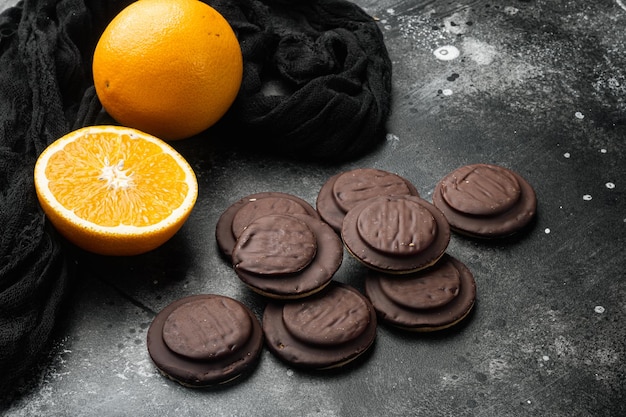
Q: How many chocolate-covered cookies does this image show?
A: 8